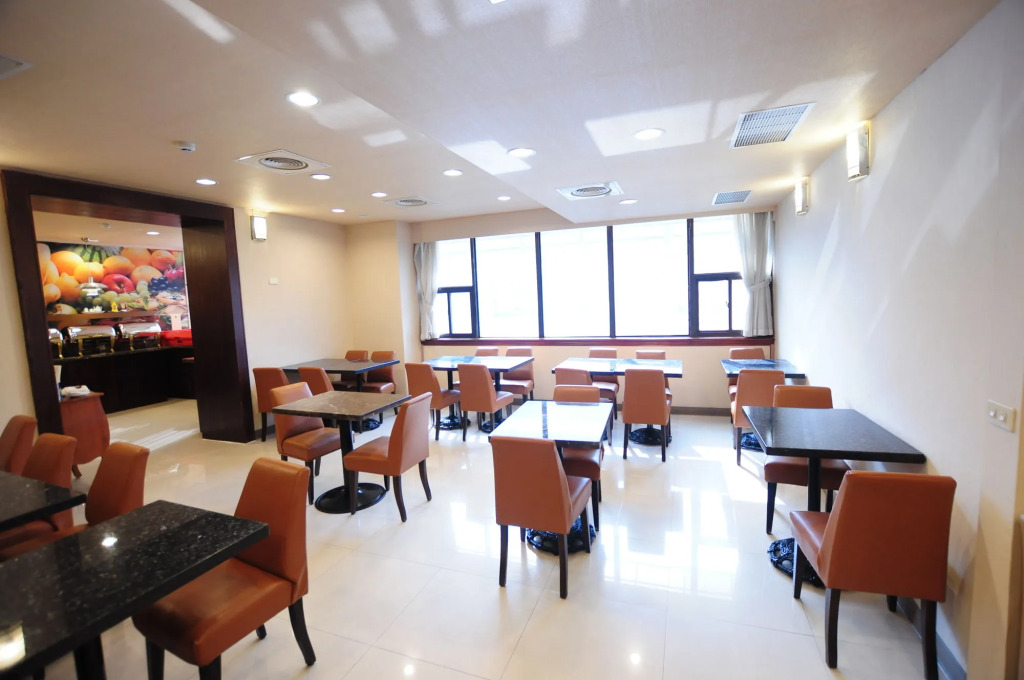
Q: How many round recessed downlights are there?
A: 11